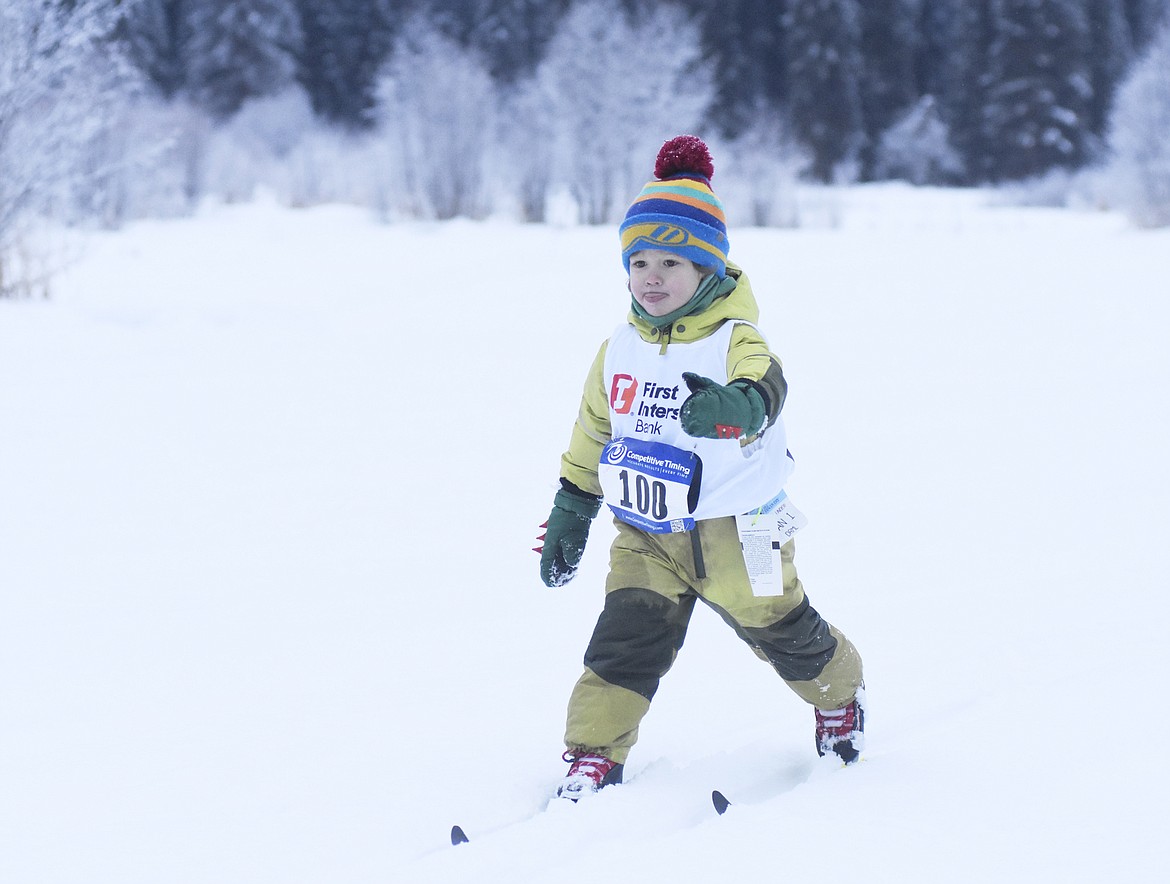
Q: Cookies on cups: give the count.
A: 0